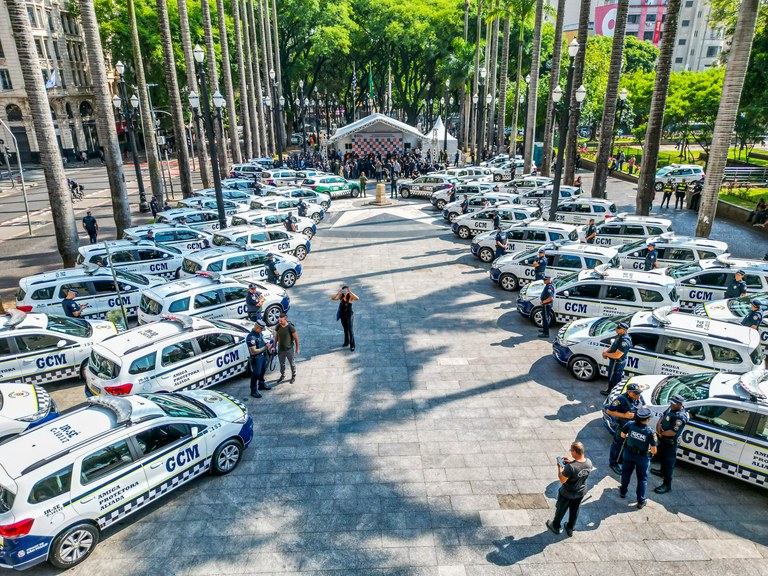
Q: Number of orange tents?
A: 0